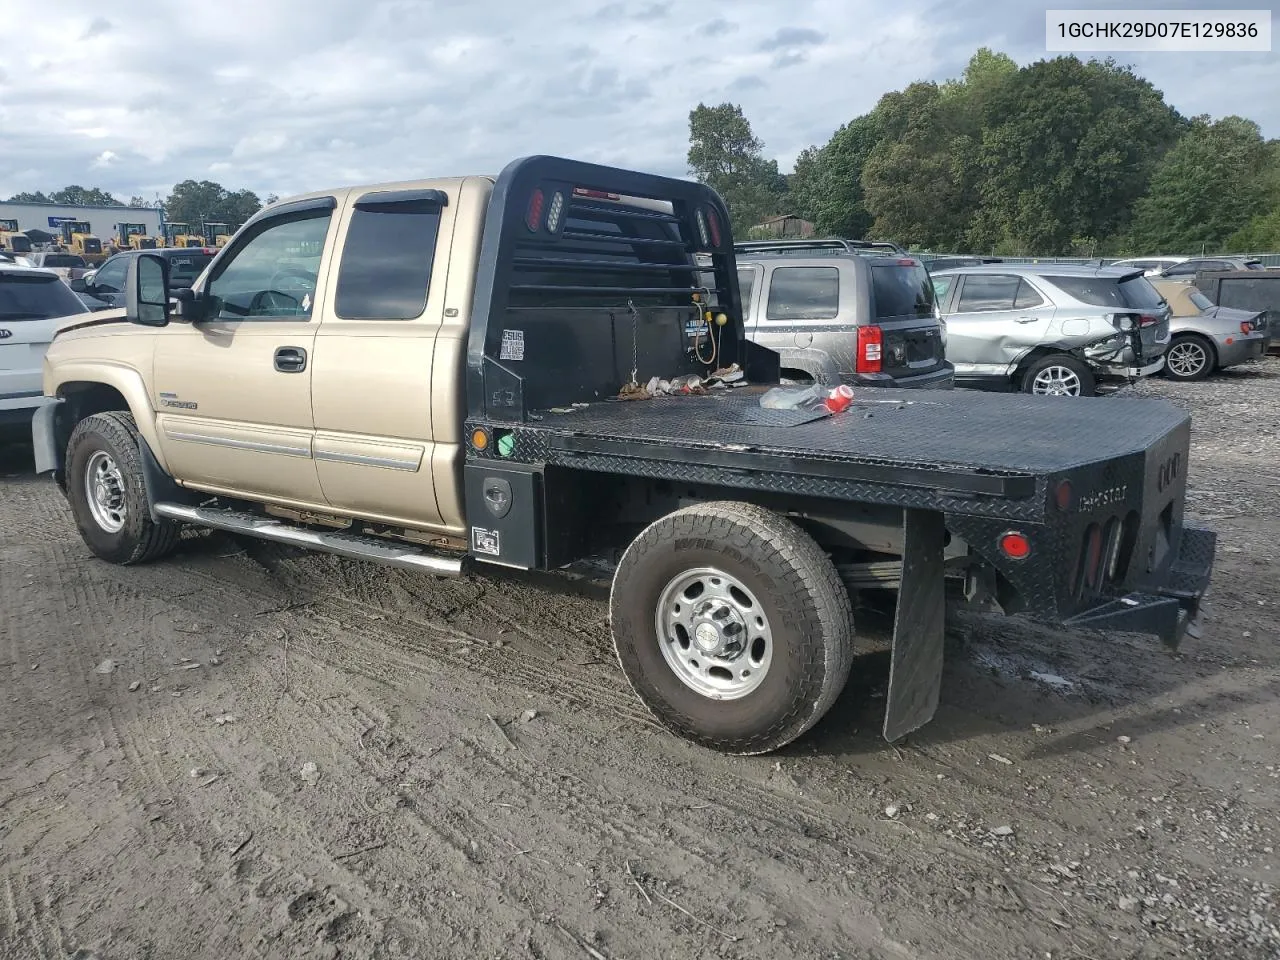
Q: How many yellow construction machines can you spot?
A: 5